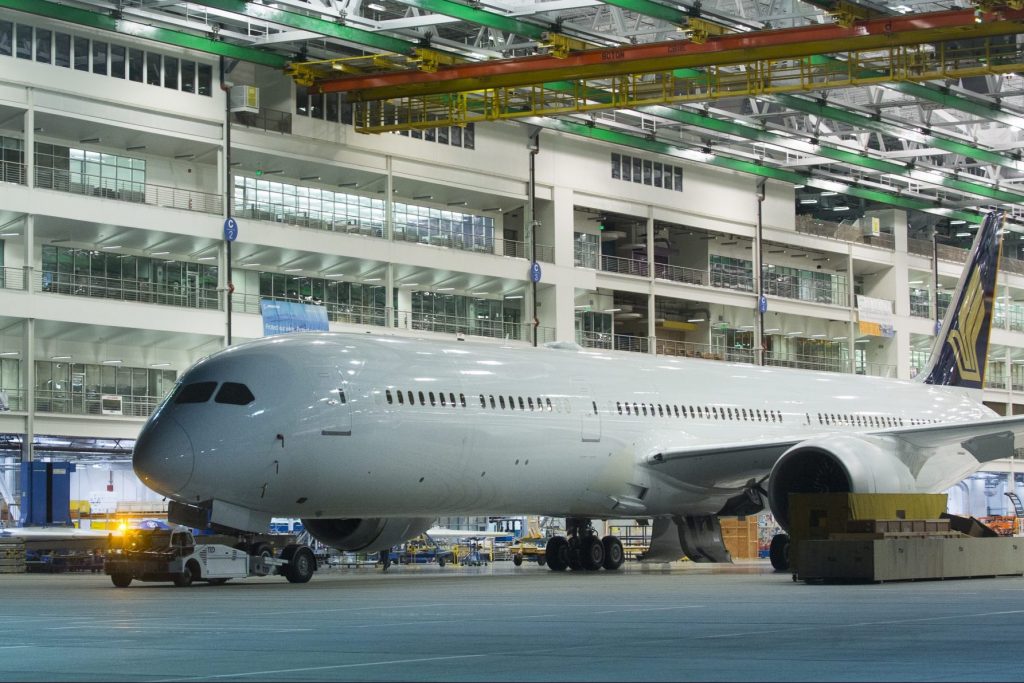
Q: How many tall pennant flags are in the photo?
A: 0